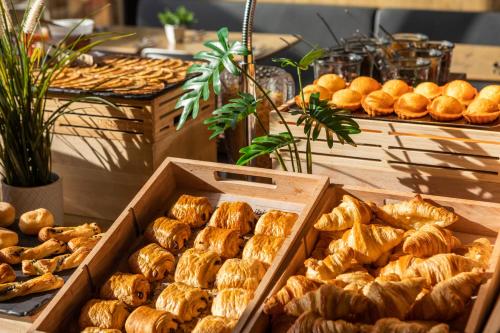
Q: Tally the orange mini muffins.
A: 12